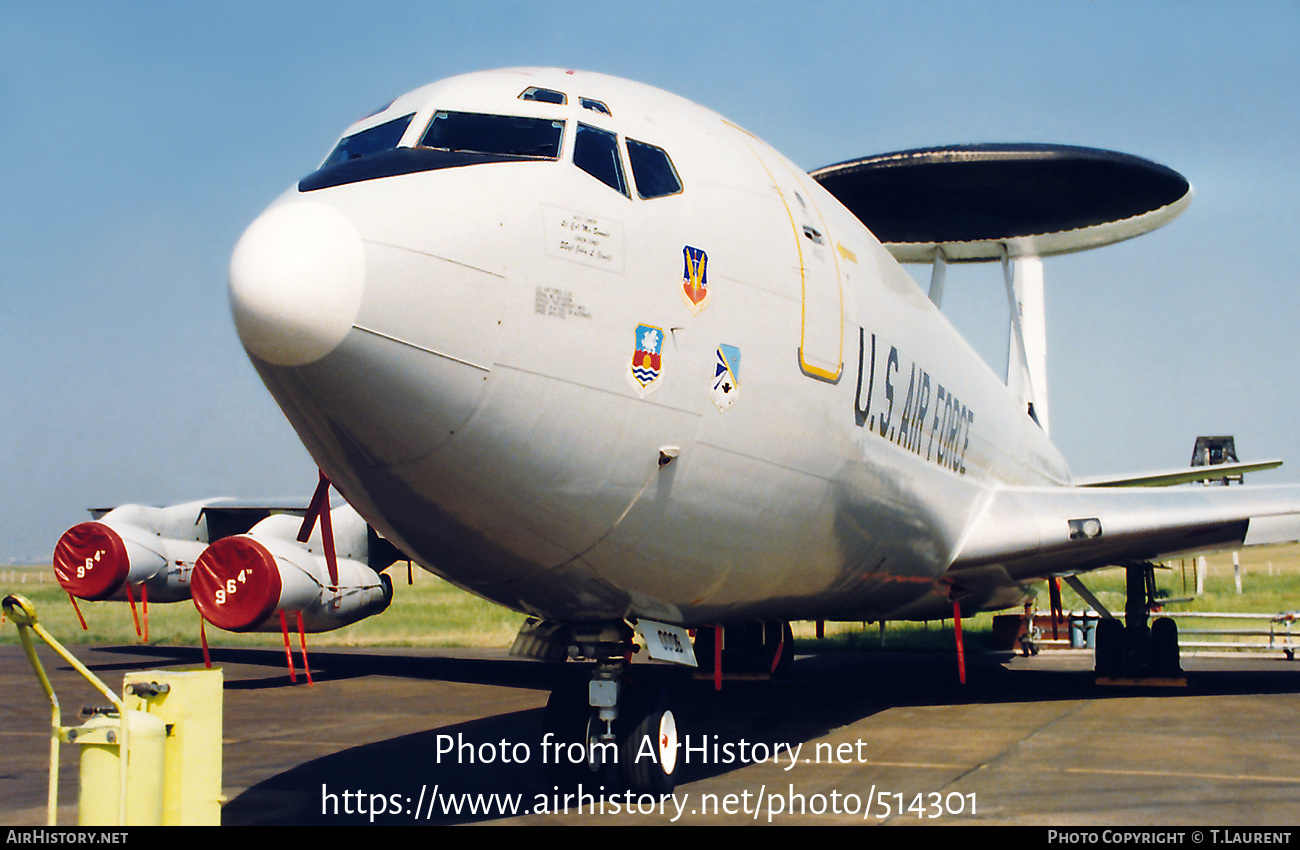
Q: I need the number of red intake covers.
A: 2